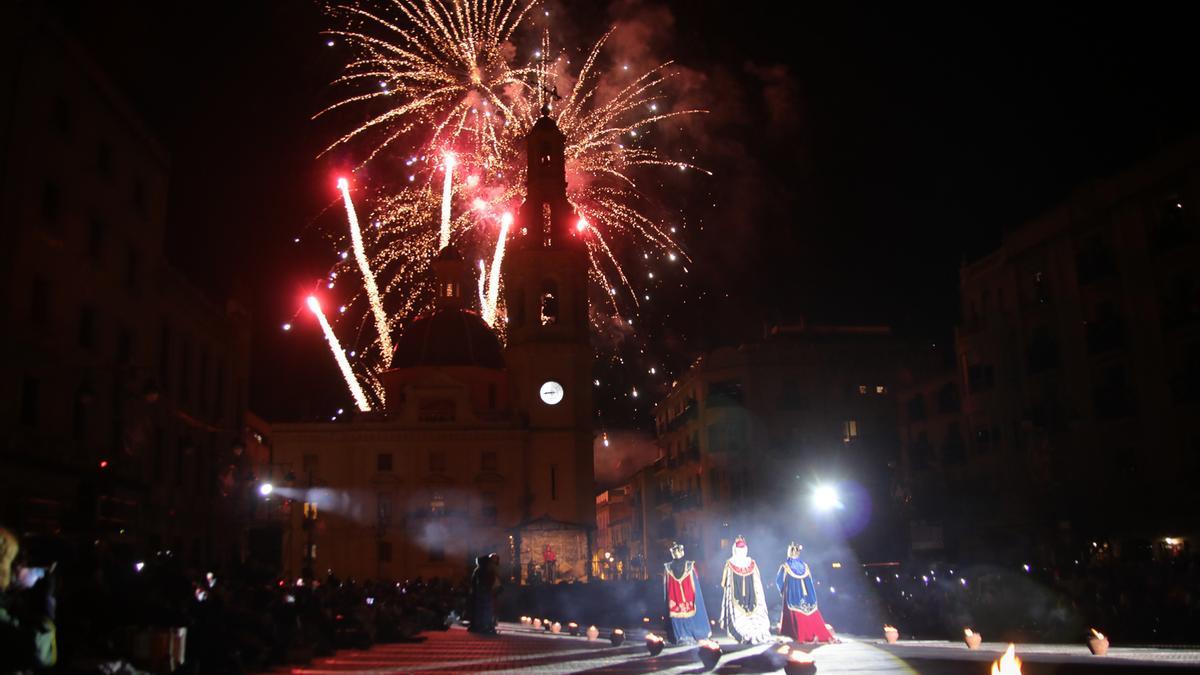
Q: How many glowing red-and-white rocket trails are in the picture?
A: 4